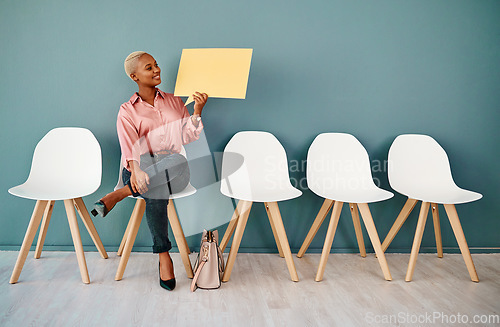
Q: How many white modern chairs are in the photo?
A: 5